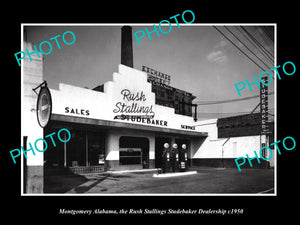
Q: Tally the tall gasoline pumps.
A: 3